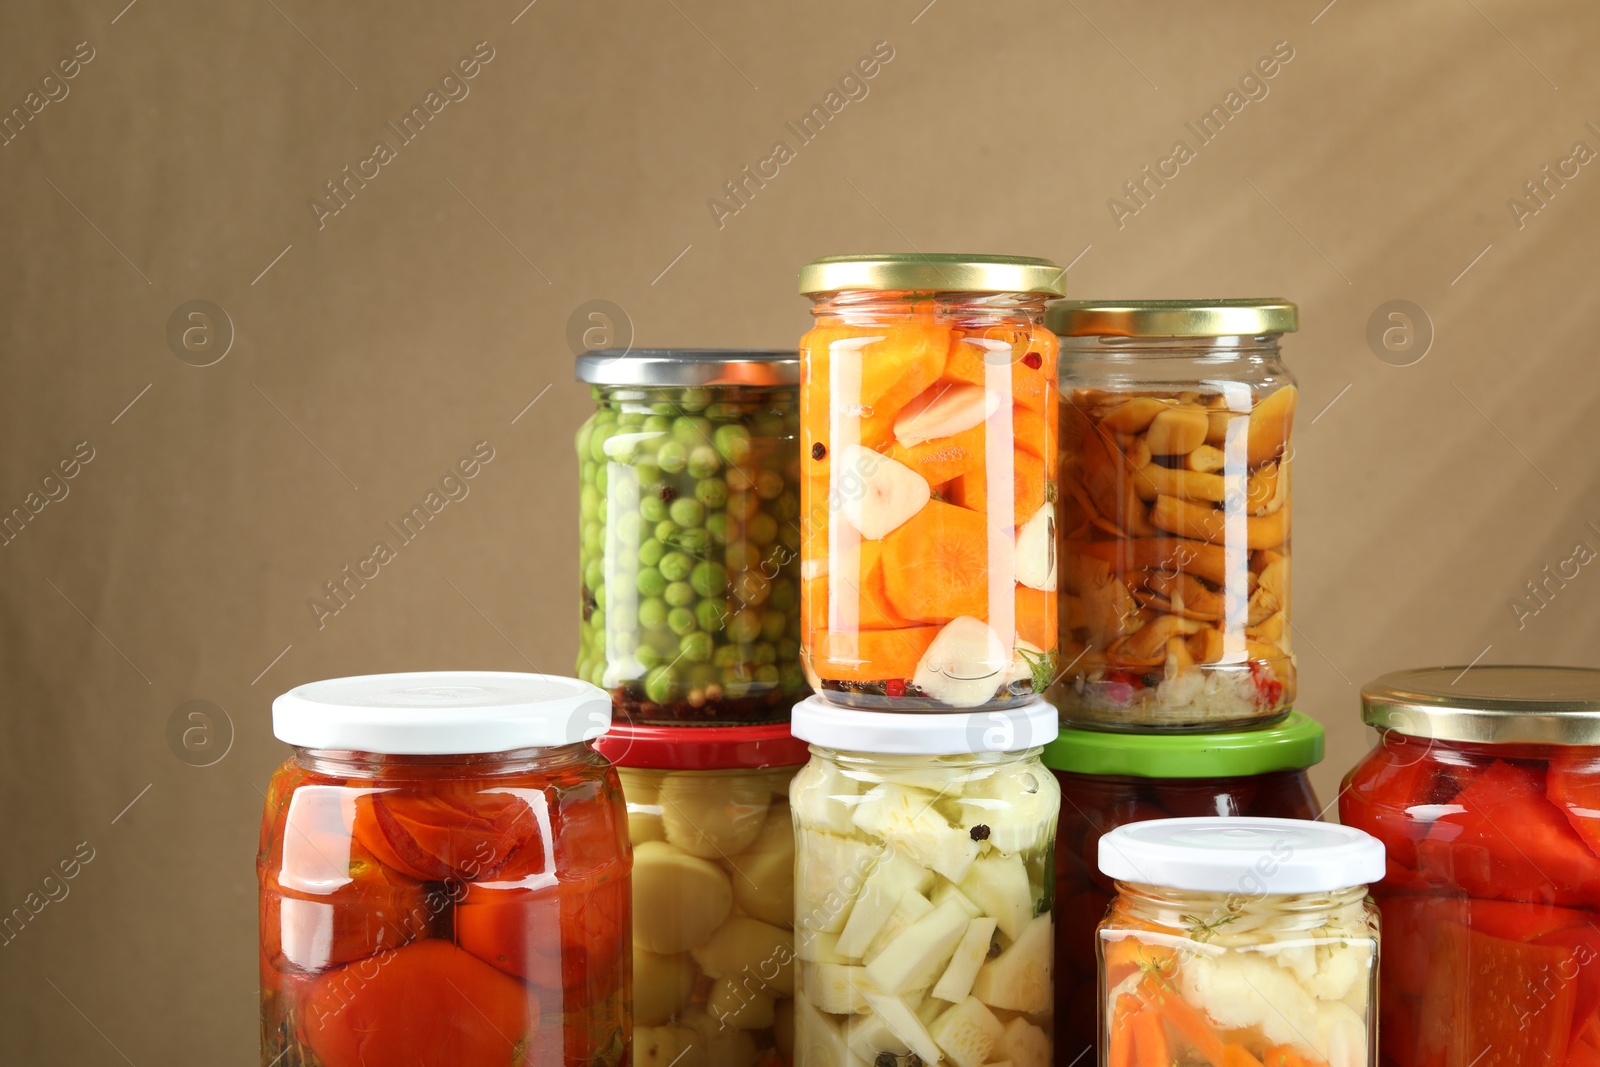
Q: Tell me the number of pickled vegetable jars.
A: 9